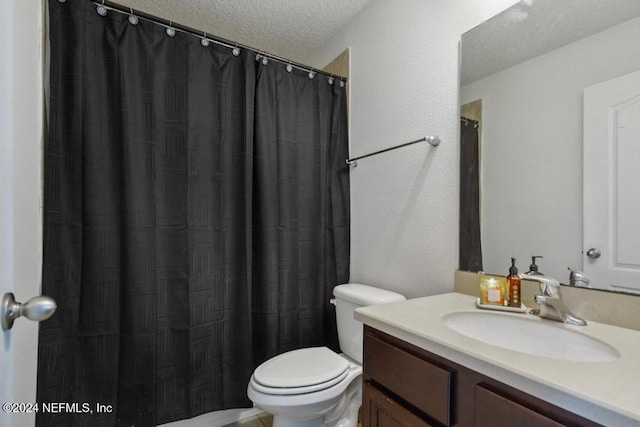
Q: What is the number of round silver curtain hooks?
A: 12